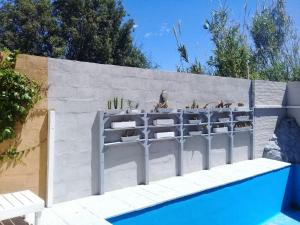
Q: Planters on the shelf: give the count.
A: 15